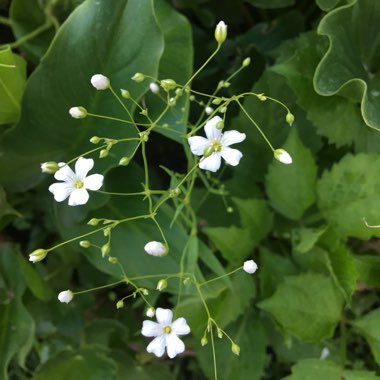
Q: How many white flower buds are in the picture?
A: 12